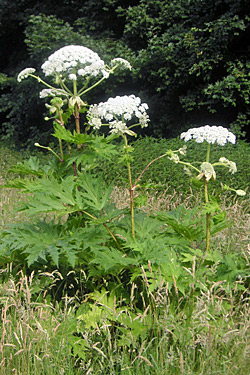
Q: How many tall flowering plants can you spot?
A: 3